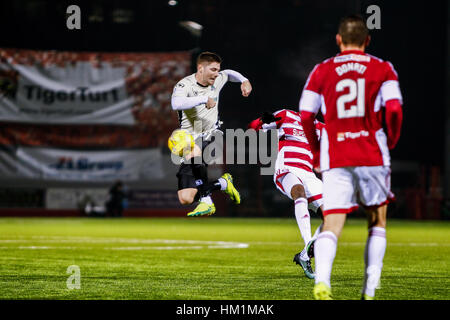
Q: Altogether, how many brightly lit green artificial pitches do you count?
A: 1